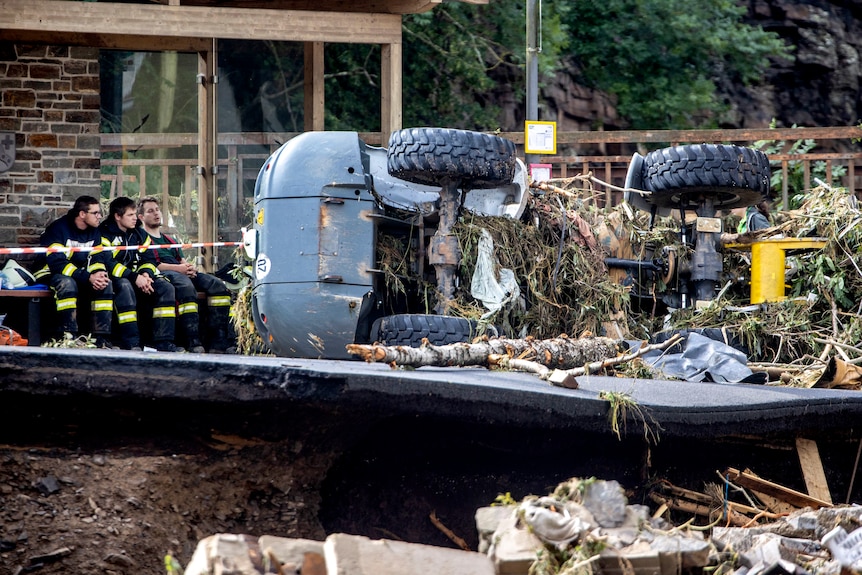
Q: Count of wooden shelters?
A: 1